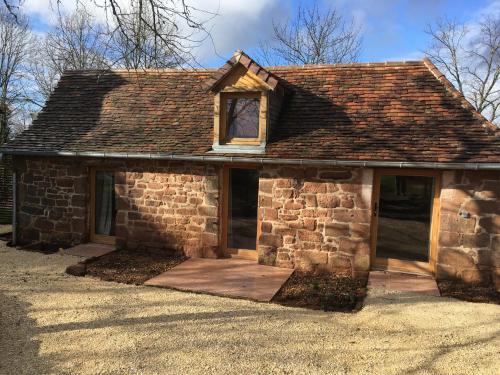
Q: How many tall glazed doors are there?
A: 3